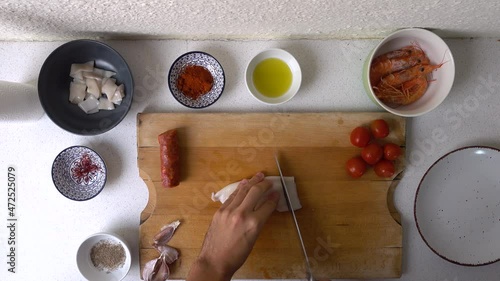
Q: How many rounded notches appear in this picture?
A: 2